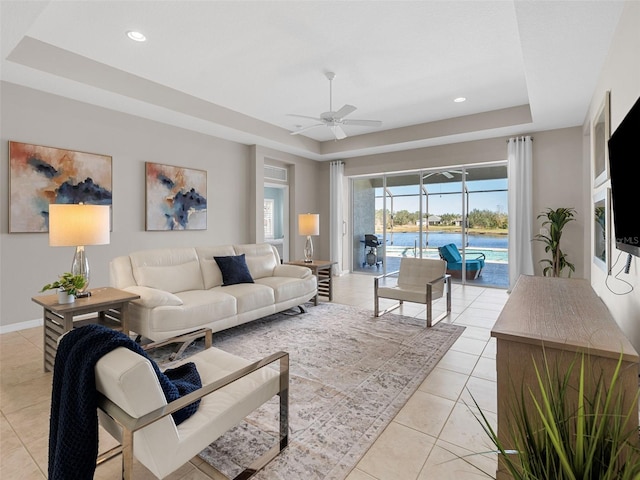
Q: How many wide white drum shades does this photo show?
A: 2